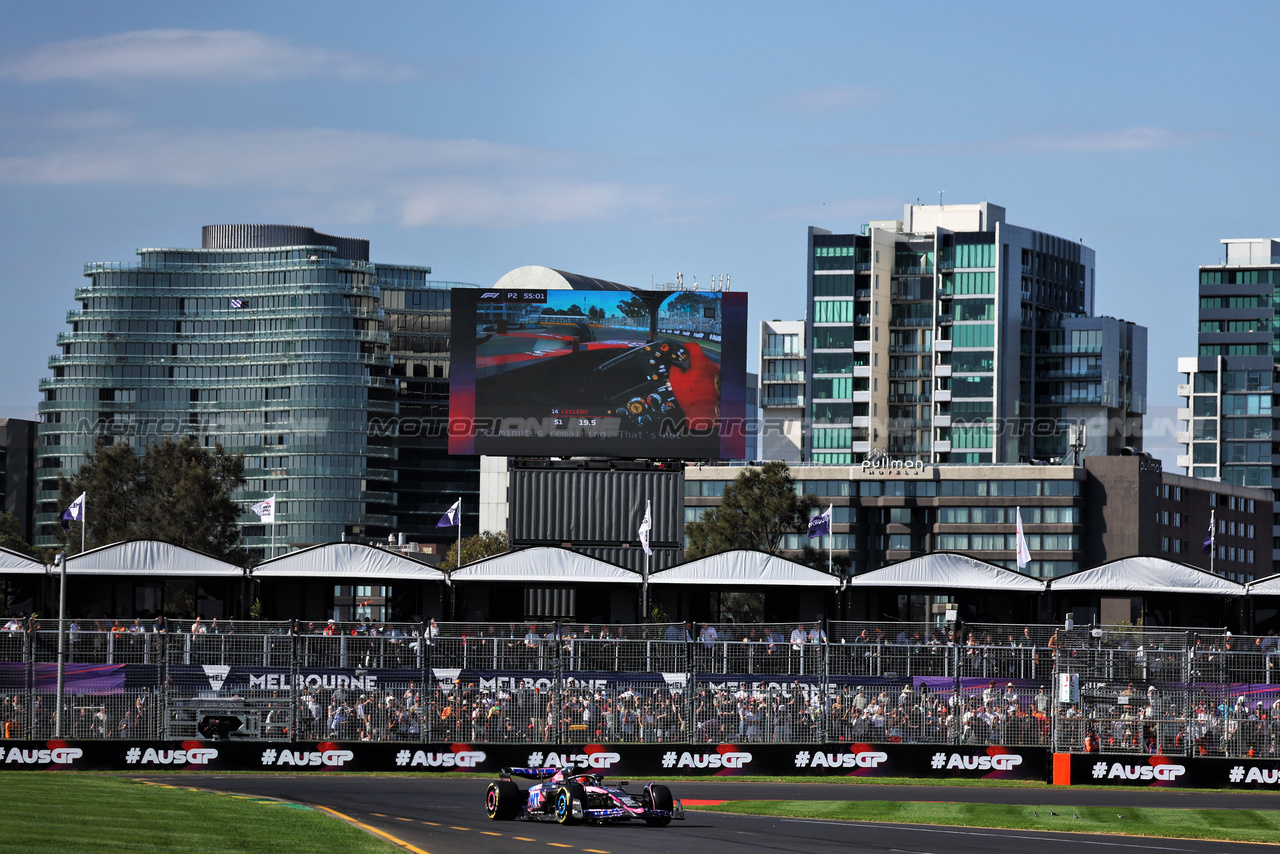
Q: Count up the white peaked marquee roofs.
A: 8